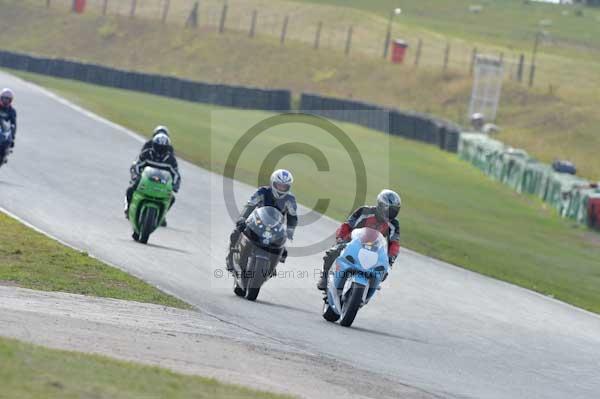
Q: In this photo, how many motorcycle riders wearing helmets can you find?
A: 5